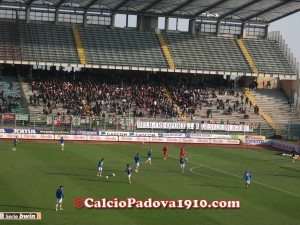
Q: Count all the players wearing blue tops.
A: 9